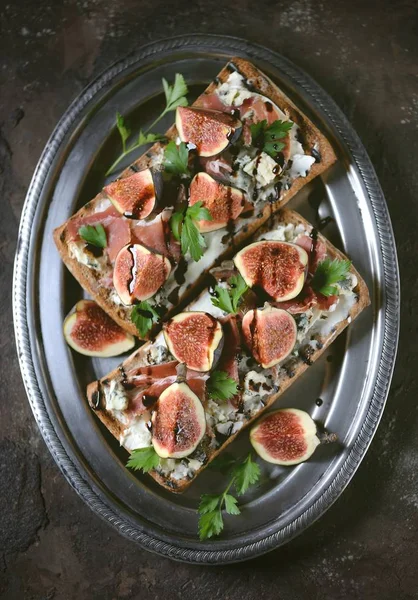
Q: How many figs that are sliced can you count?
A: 10